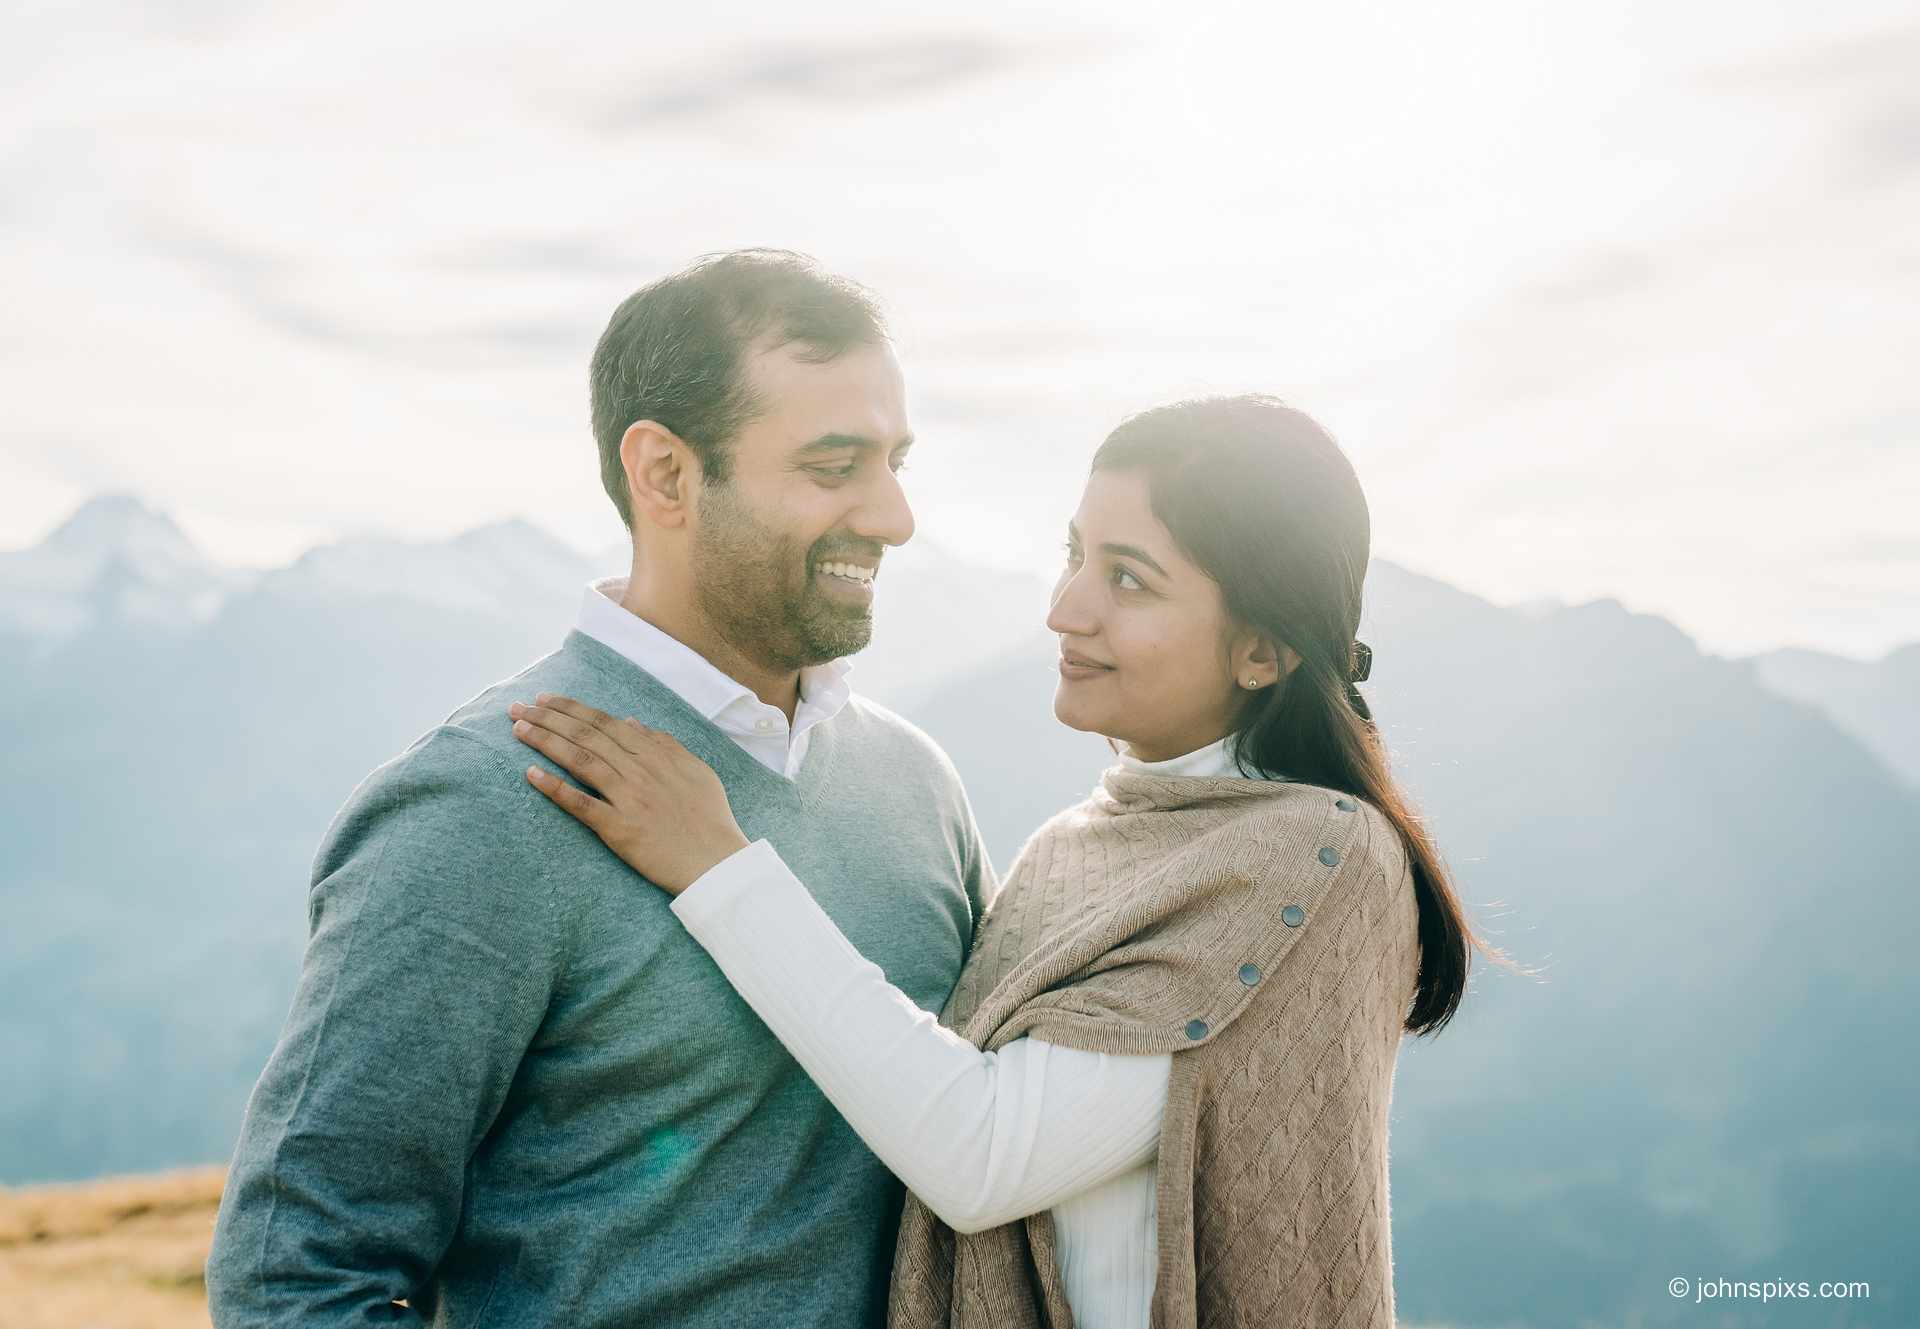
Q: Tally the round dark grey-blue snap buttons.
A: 5